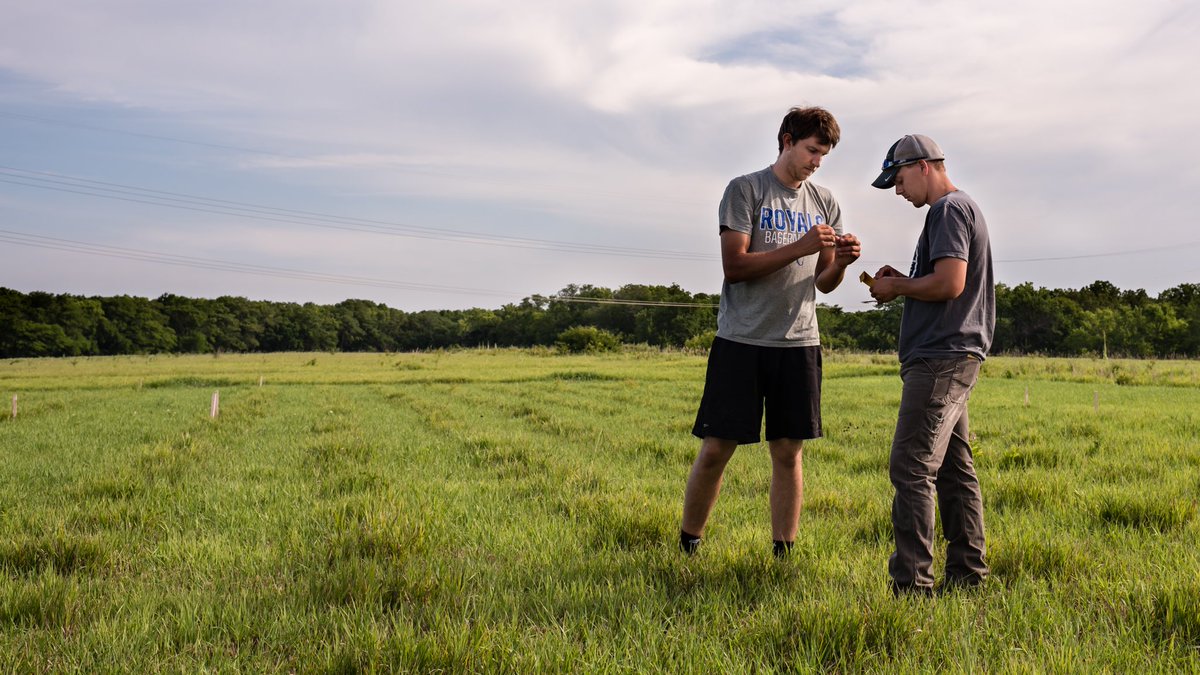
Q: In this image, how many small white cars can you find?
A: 0